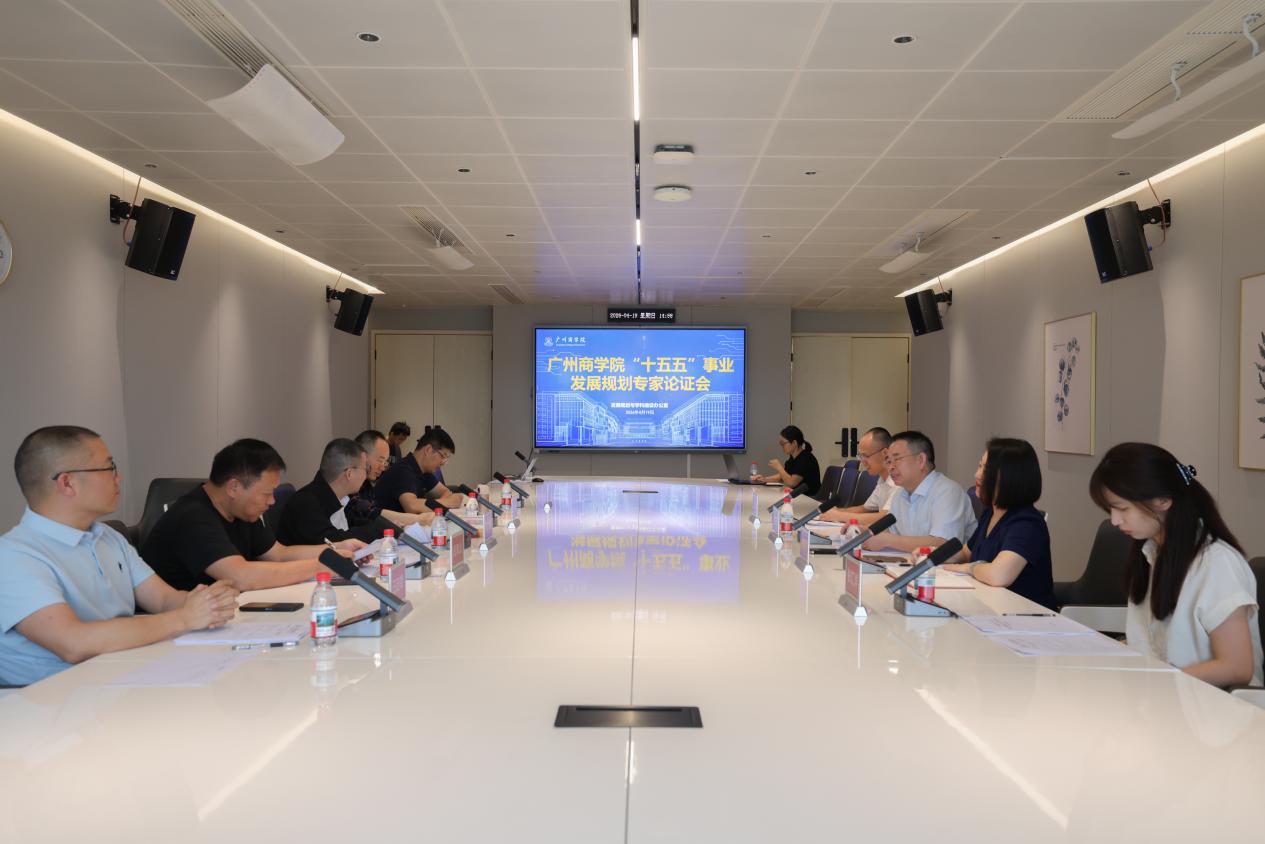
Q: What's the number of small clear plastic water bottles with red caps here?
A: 10